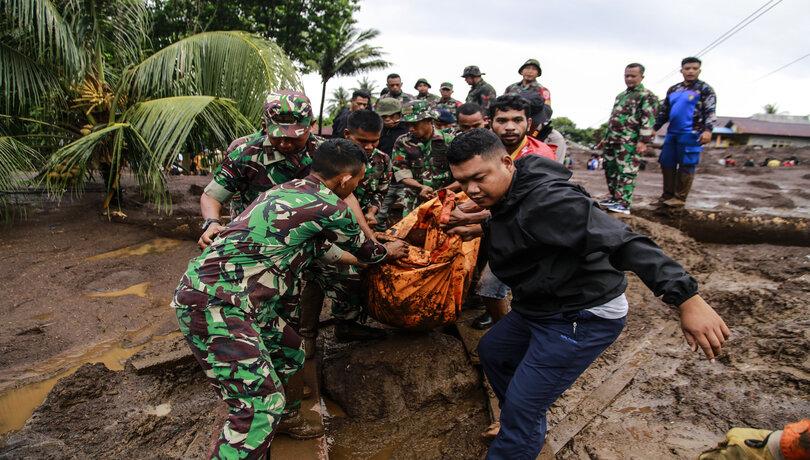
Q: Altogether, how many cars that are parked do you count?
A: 0